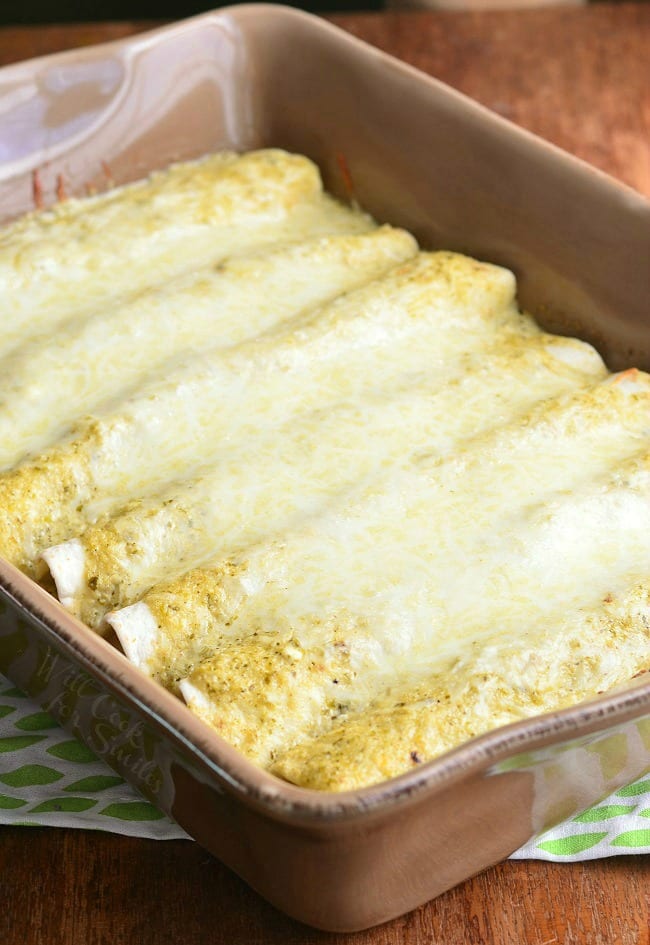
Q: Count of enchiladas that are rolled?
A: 7